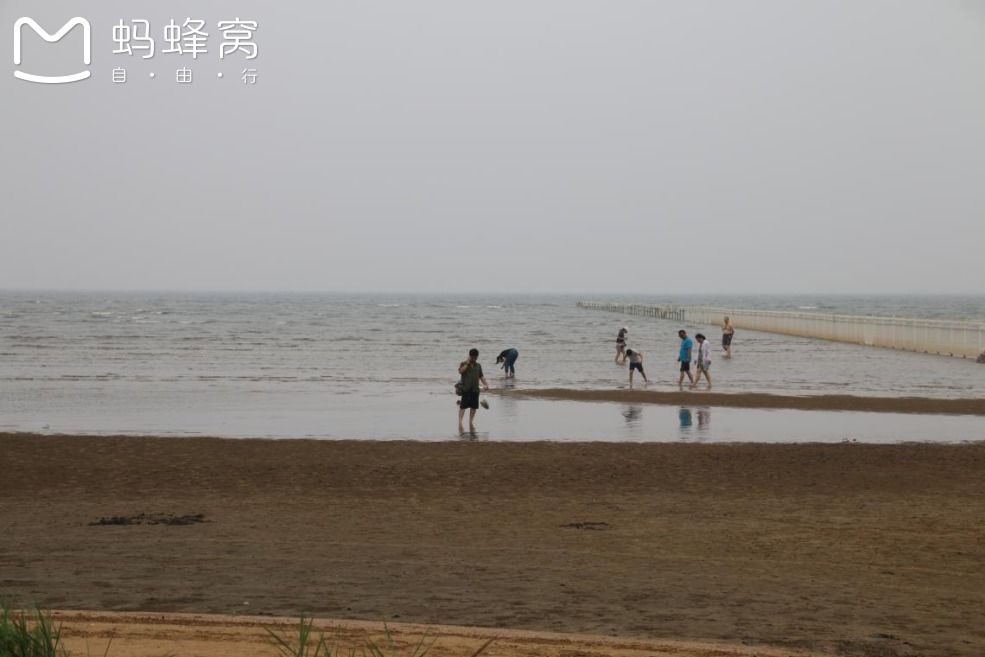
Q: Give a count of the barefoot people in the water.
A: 7